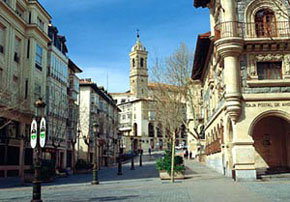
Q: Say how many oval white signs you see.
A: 2